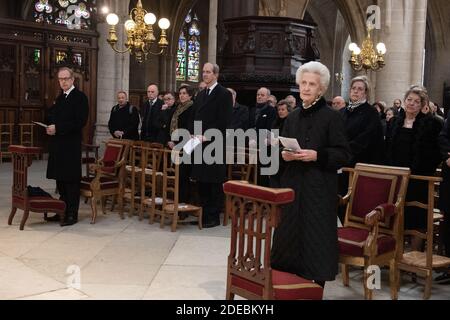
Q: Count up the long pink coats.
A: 0